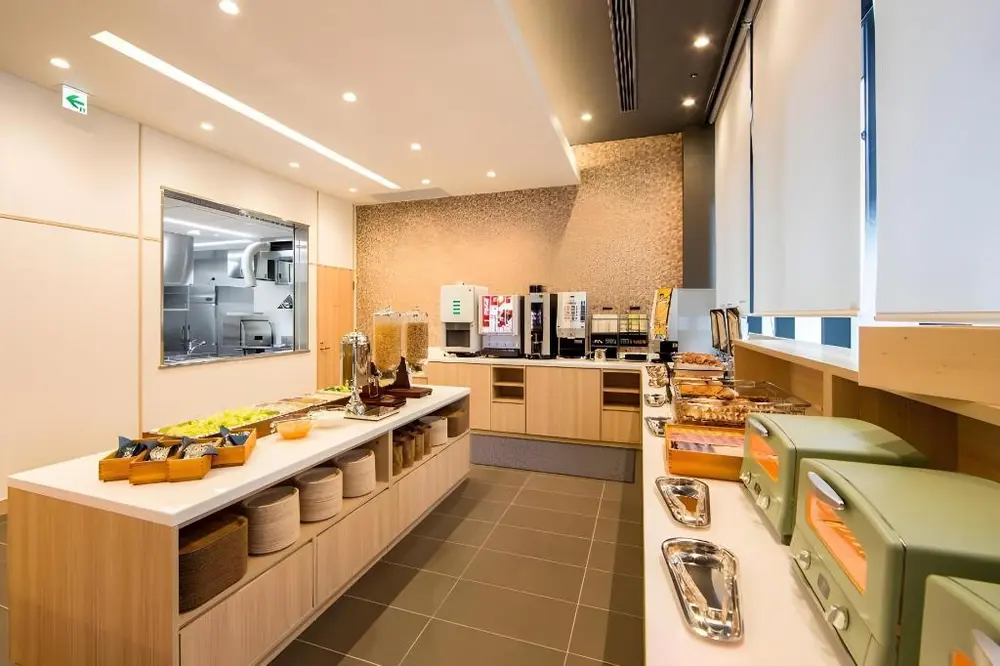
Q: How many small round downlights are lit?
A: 12